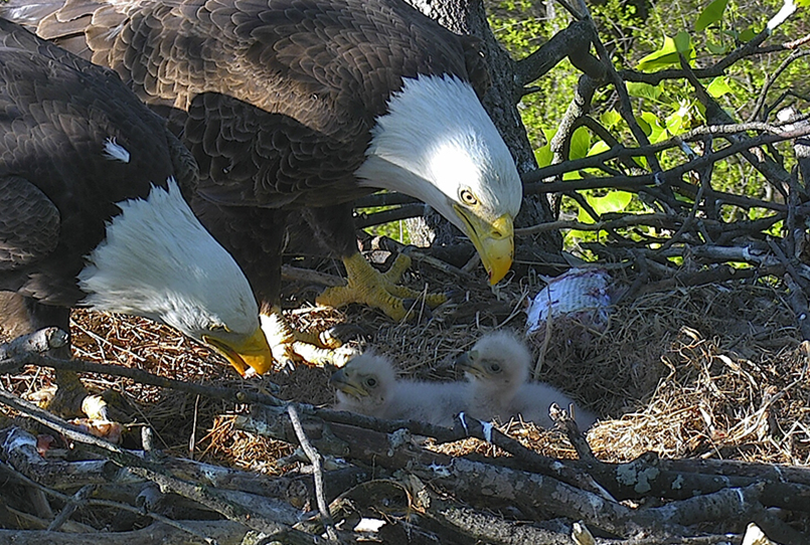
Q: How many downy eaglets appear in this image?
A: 2